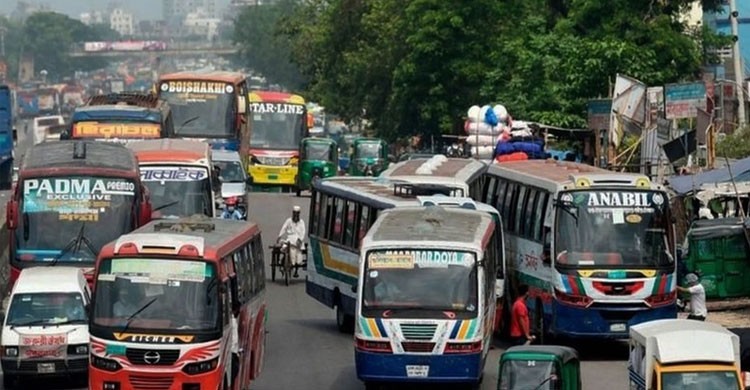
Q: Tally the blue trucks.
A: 1